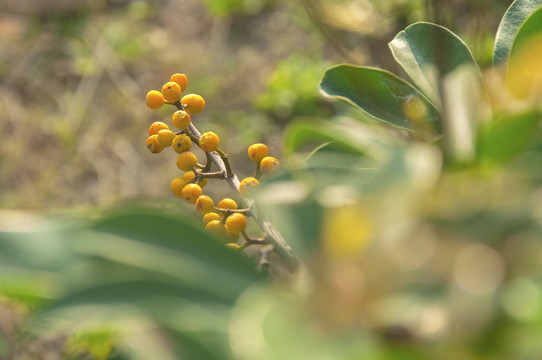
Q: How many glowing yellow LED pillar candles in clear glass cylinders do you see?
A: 0